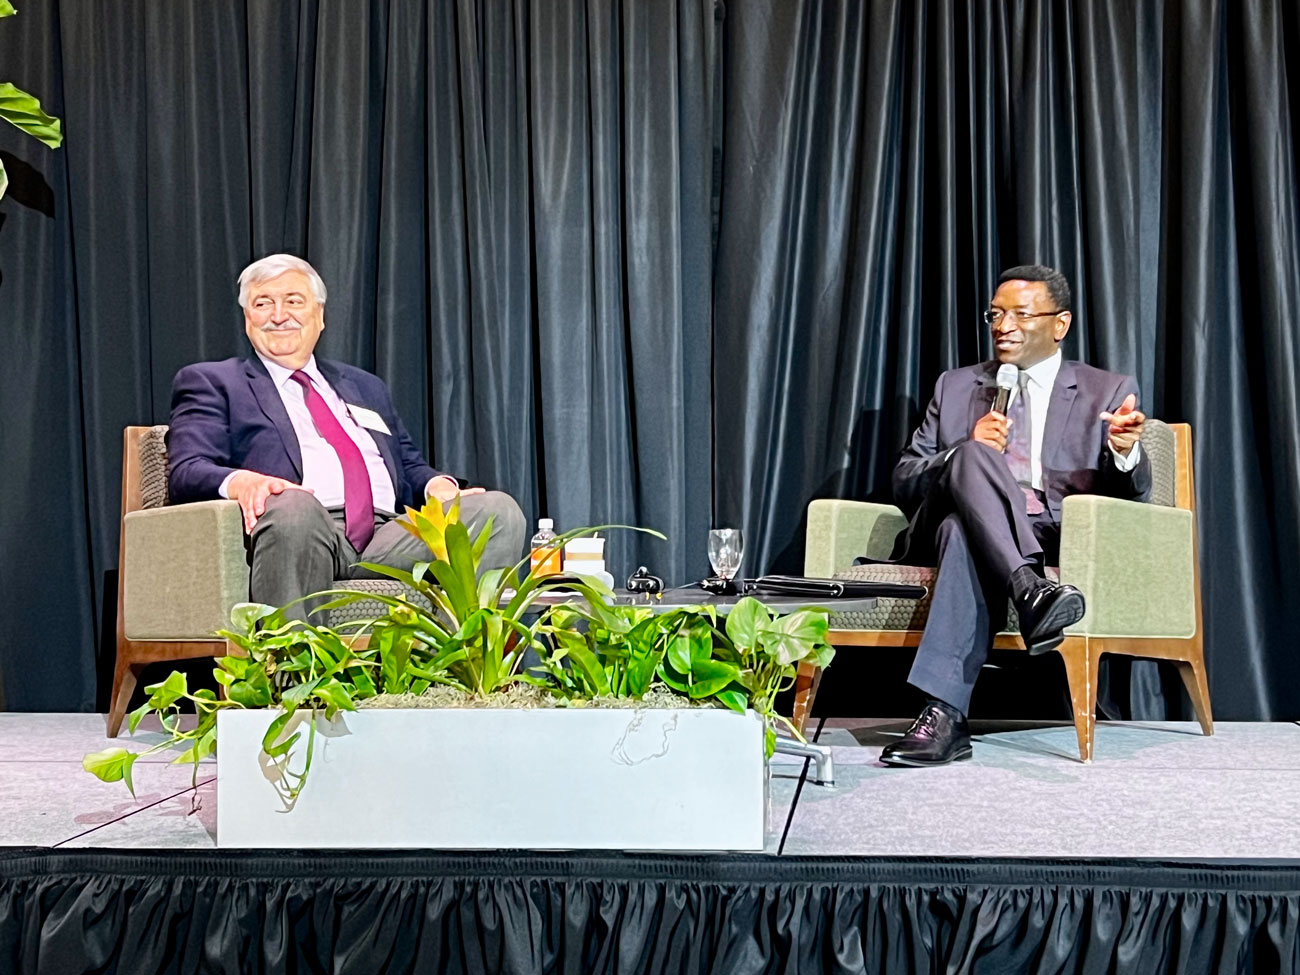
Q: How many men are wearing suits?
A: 2